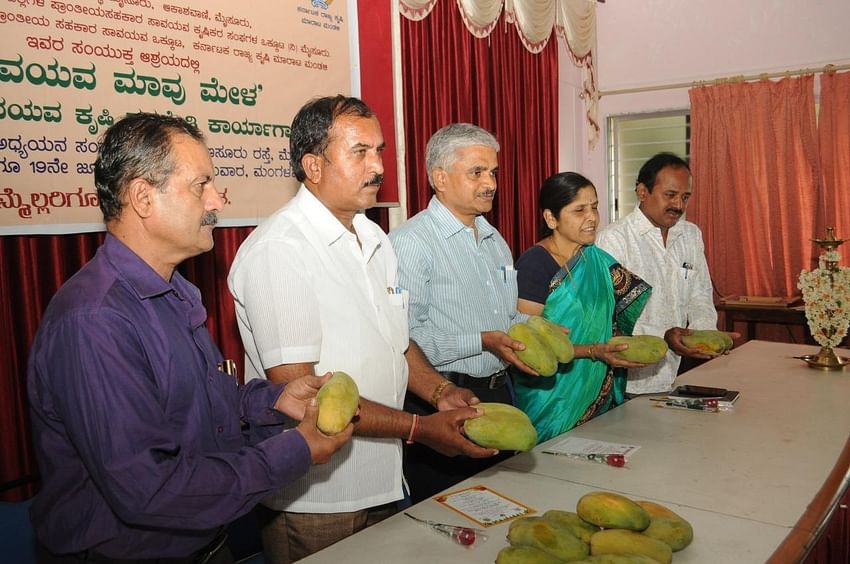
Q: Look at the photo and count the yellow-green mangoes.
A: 13